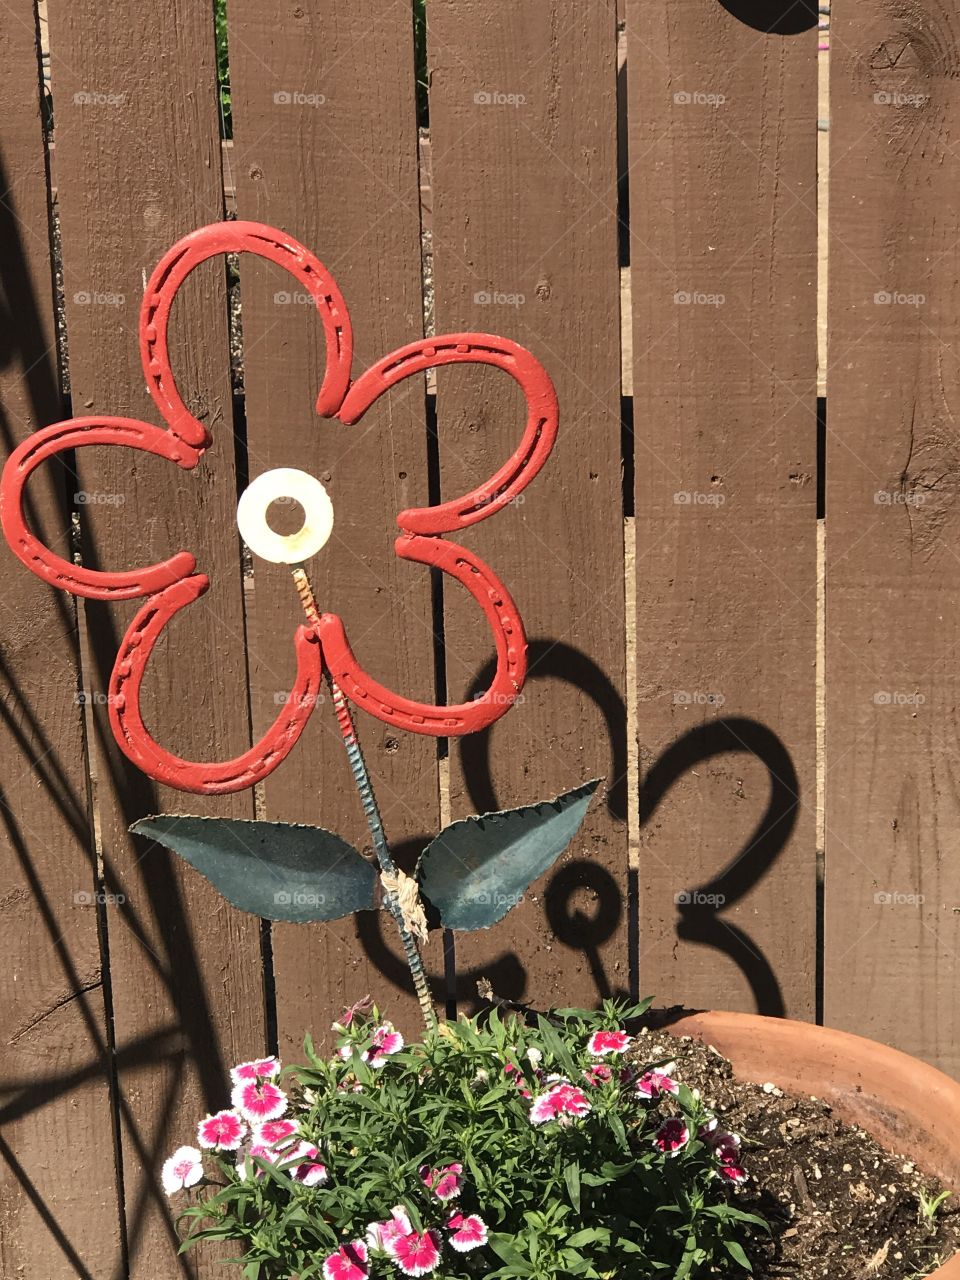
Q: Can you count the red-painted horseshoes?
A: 5